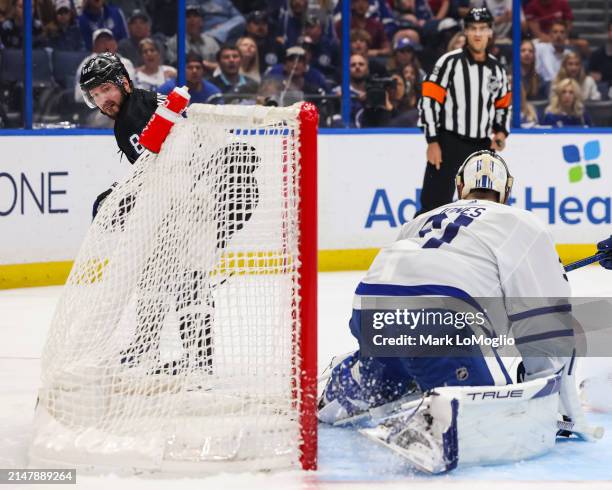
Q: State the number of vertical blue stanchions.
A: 4